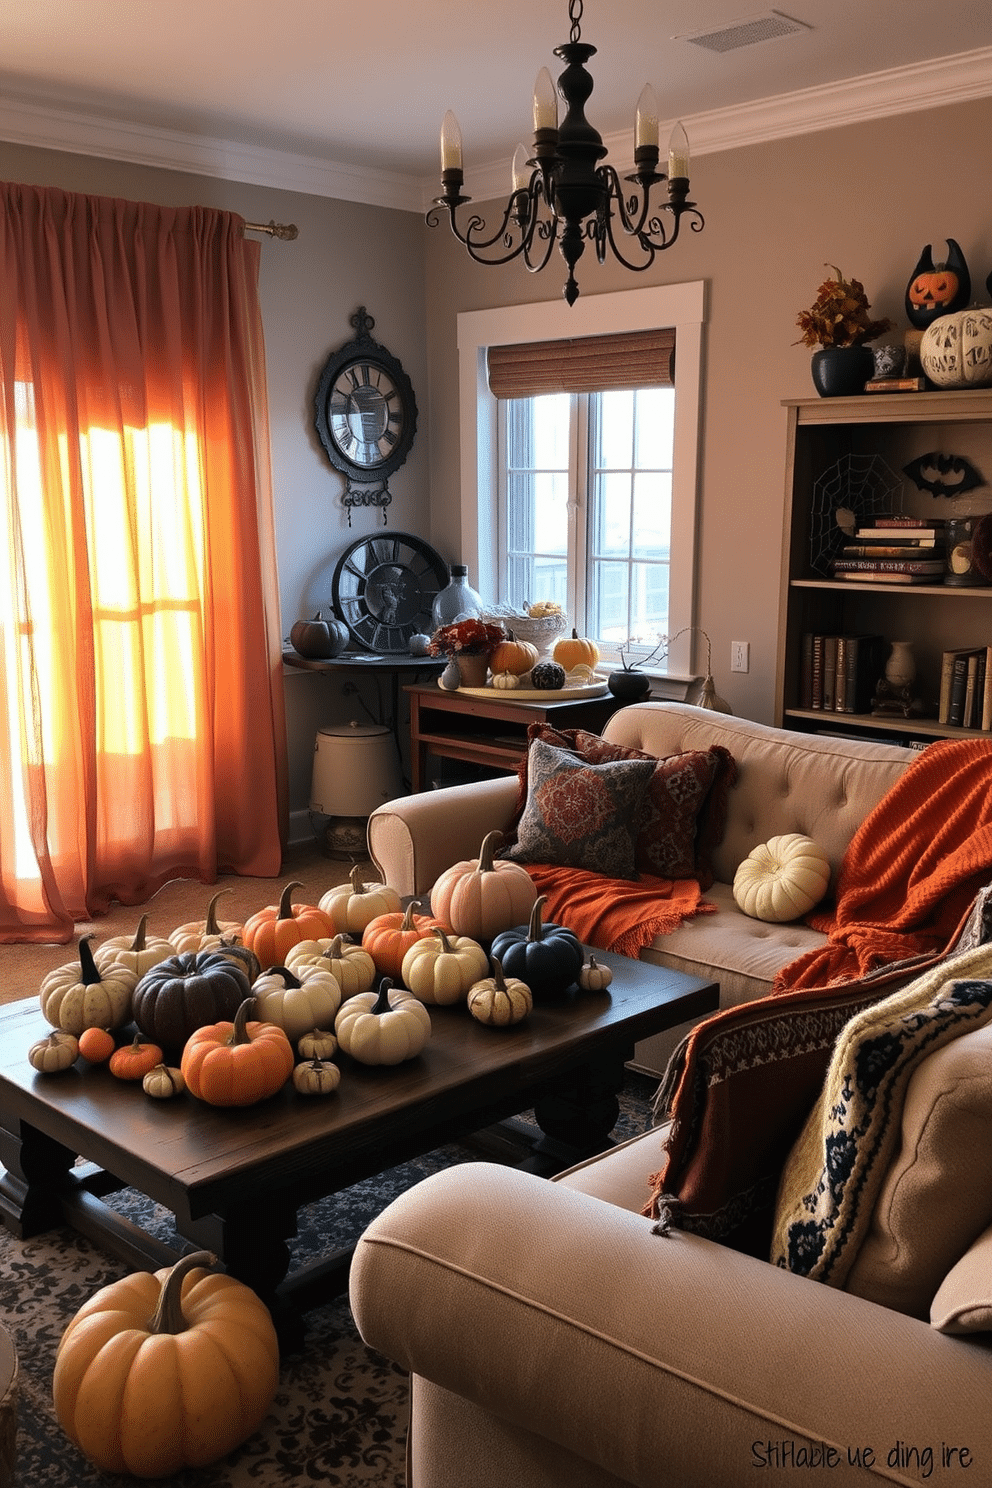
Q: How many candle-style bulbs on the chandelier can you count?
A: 5